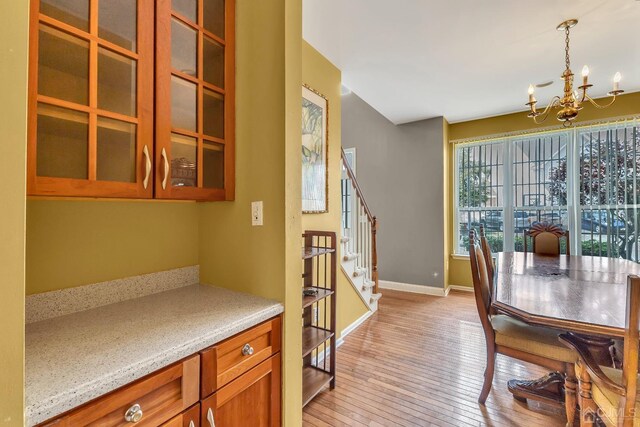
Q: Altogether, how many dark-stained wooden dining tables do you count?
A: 1